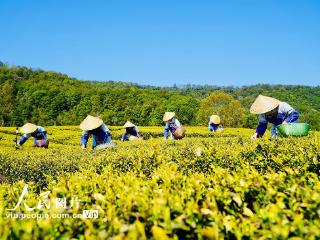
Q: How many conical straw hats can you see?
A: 6